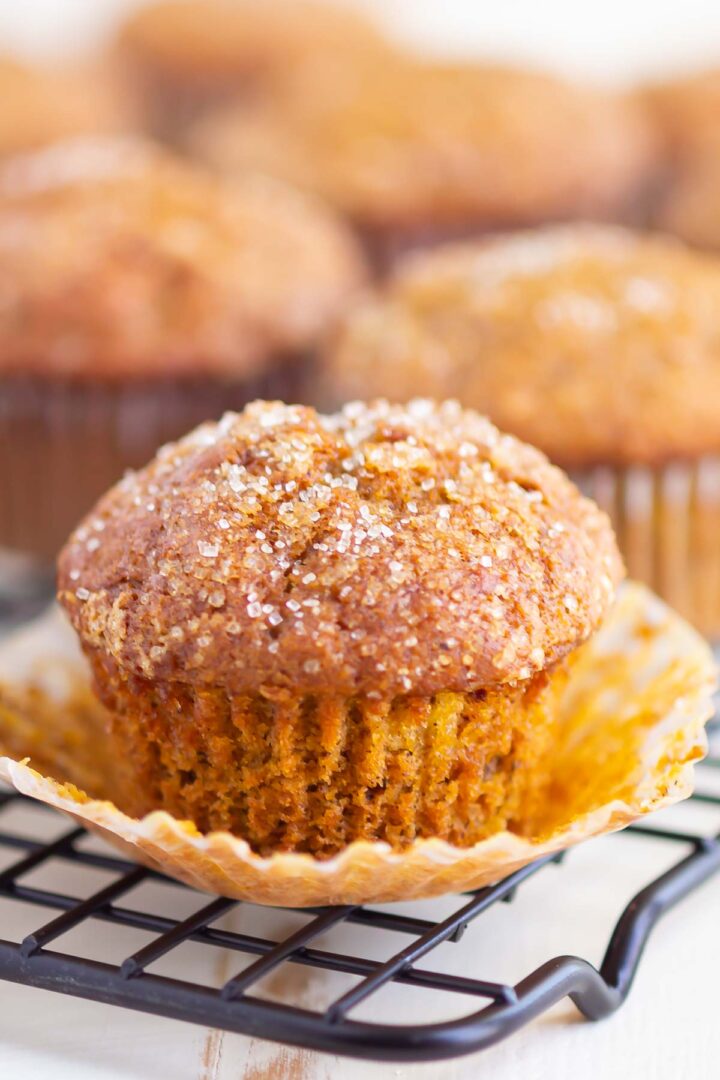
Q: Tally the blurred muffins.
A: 6